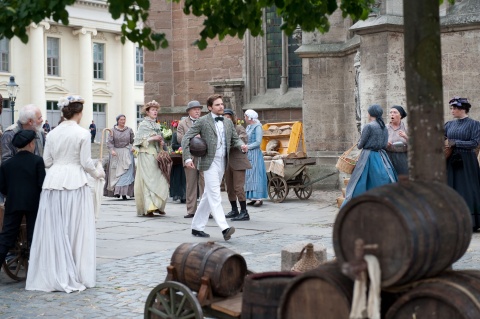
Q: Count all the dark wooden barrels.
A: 5